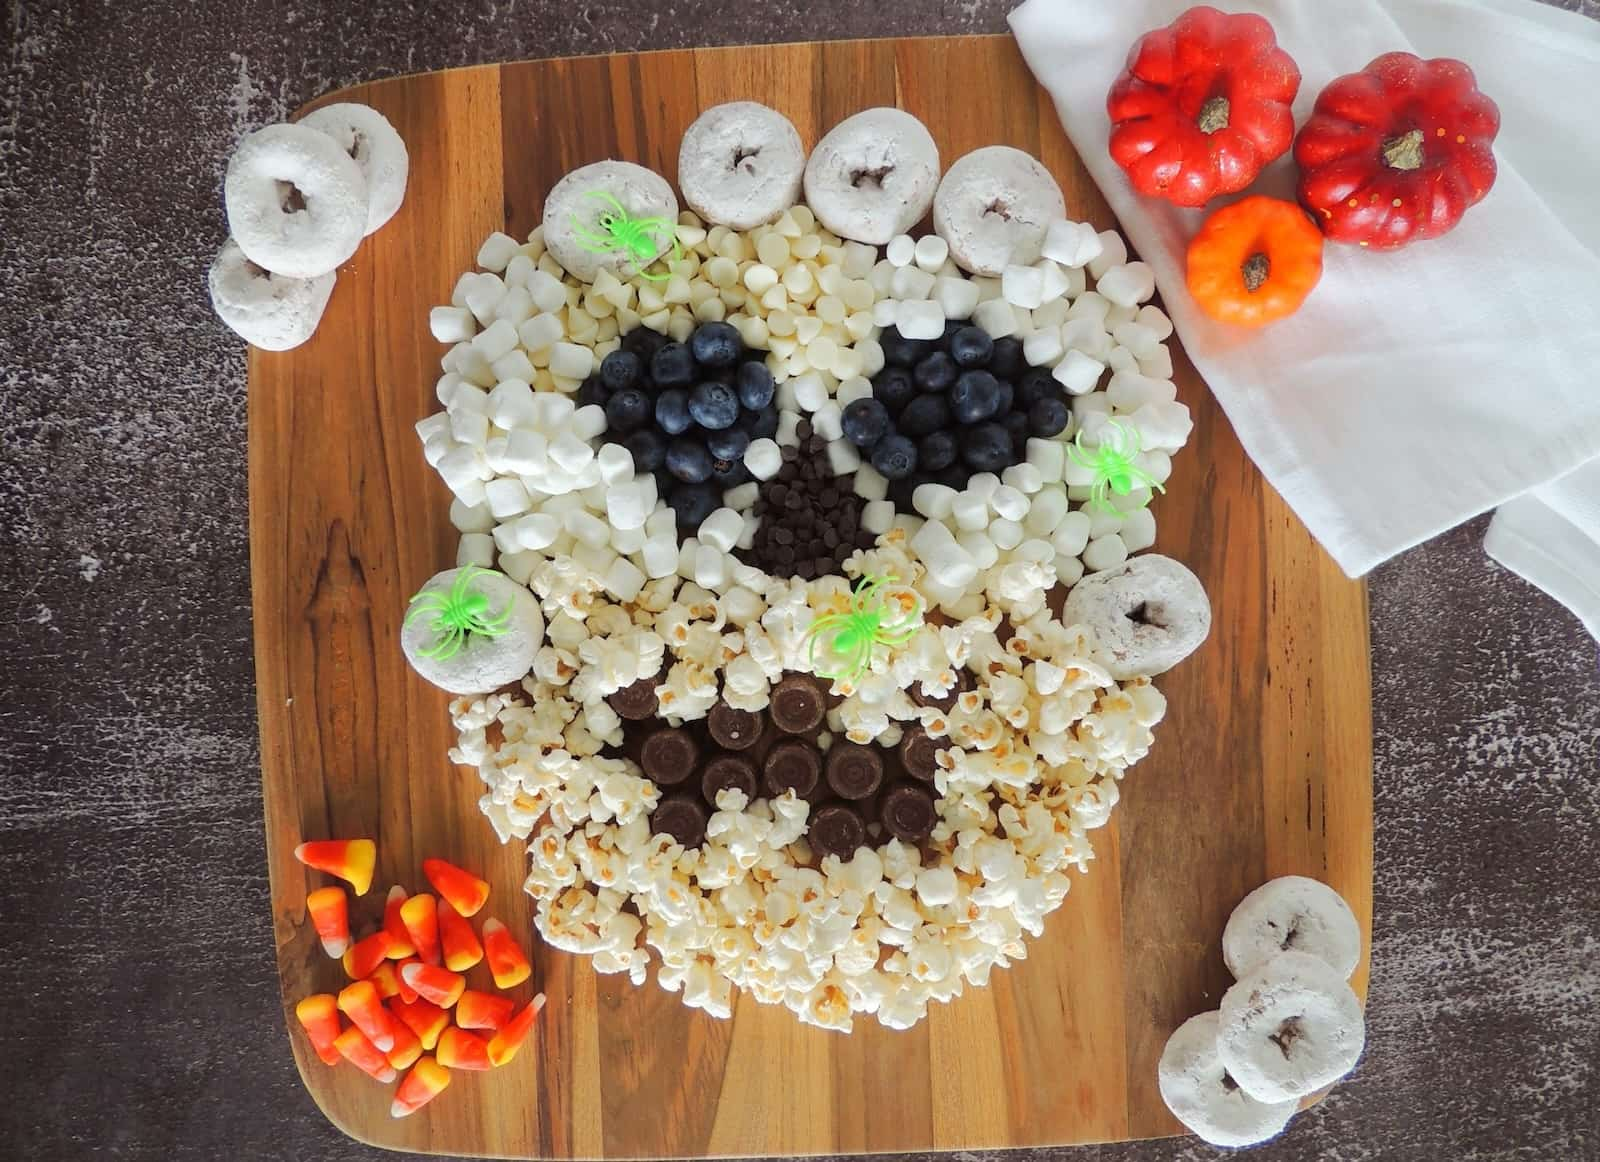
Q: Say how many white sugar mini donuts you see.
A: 12